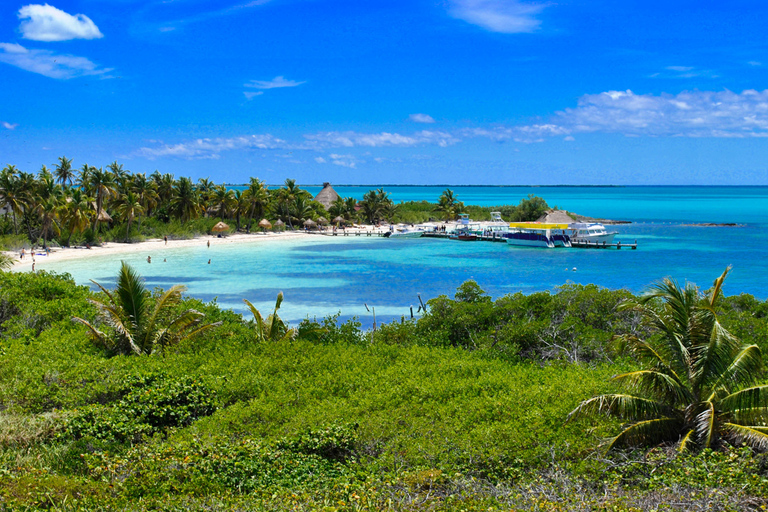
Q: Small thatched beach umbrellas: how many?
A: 6